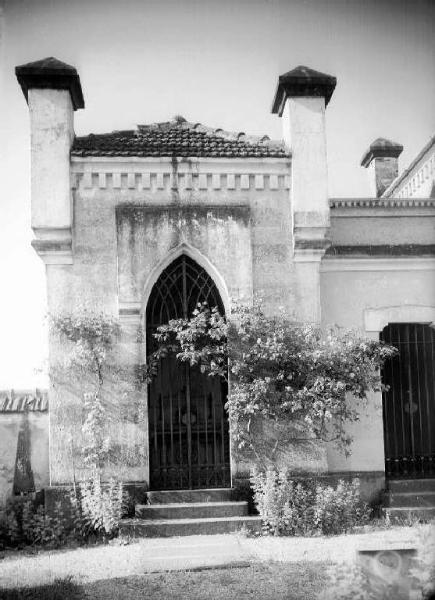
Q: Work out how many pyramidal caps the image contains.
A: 3